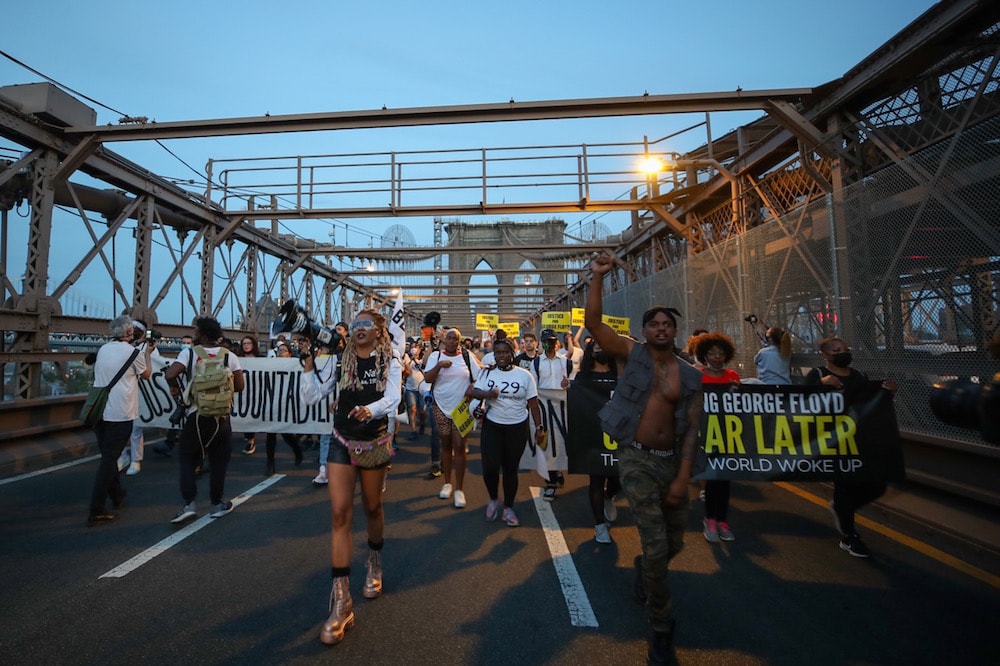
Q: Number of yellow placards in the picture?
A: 6